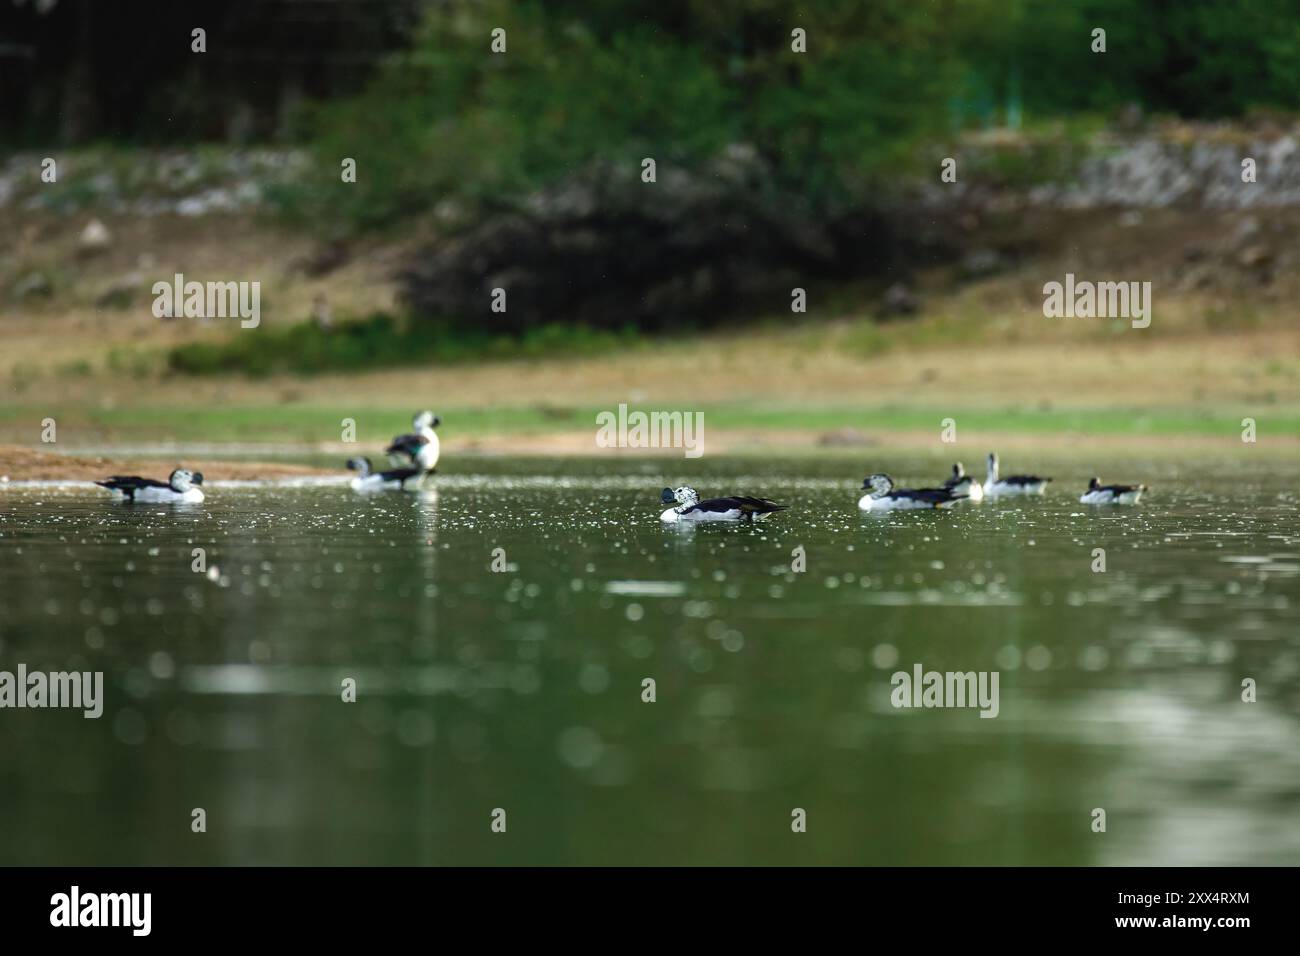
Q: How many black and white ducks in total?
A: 8